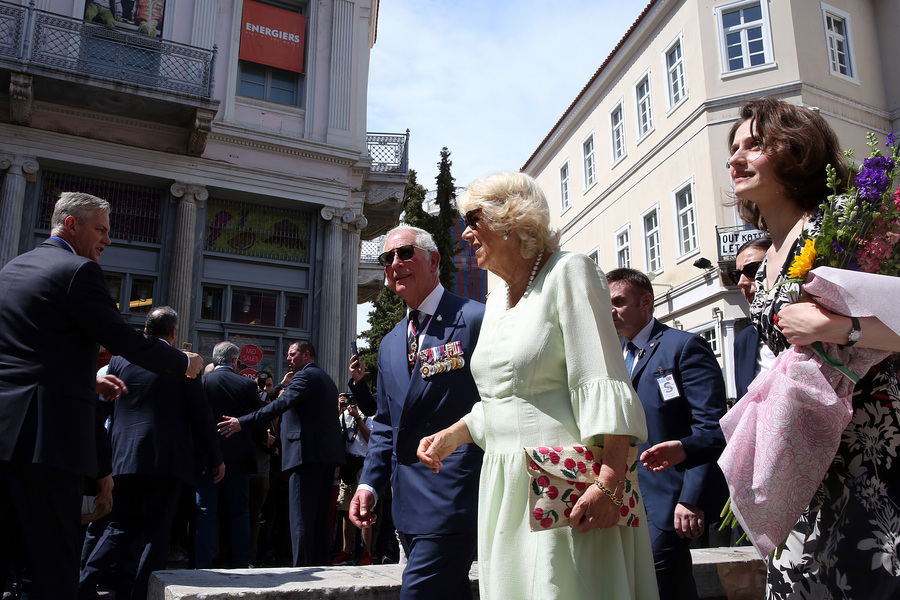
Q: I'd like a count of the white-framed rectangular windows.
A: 12